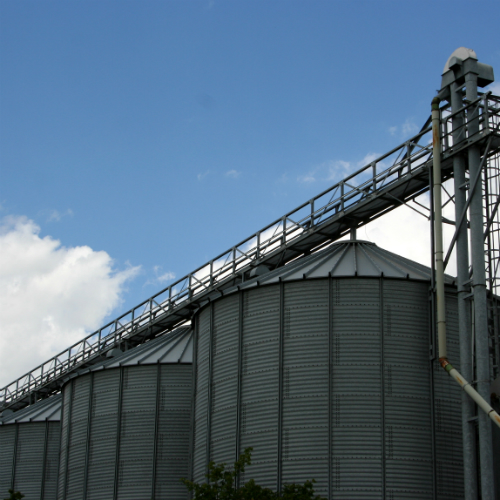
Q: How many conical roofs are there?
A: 3